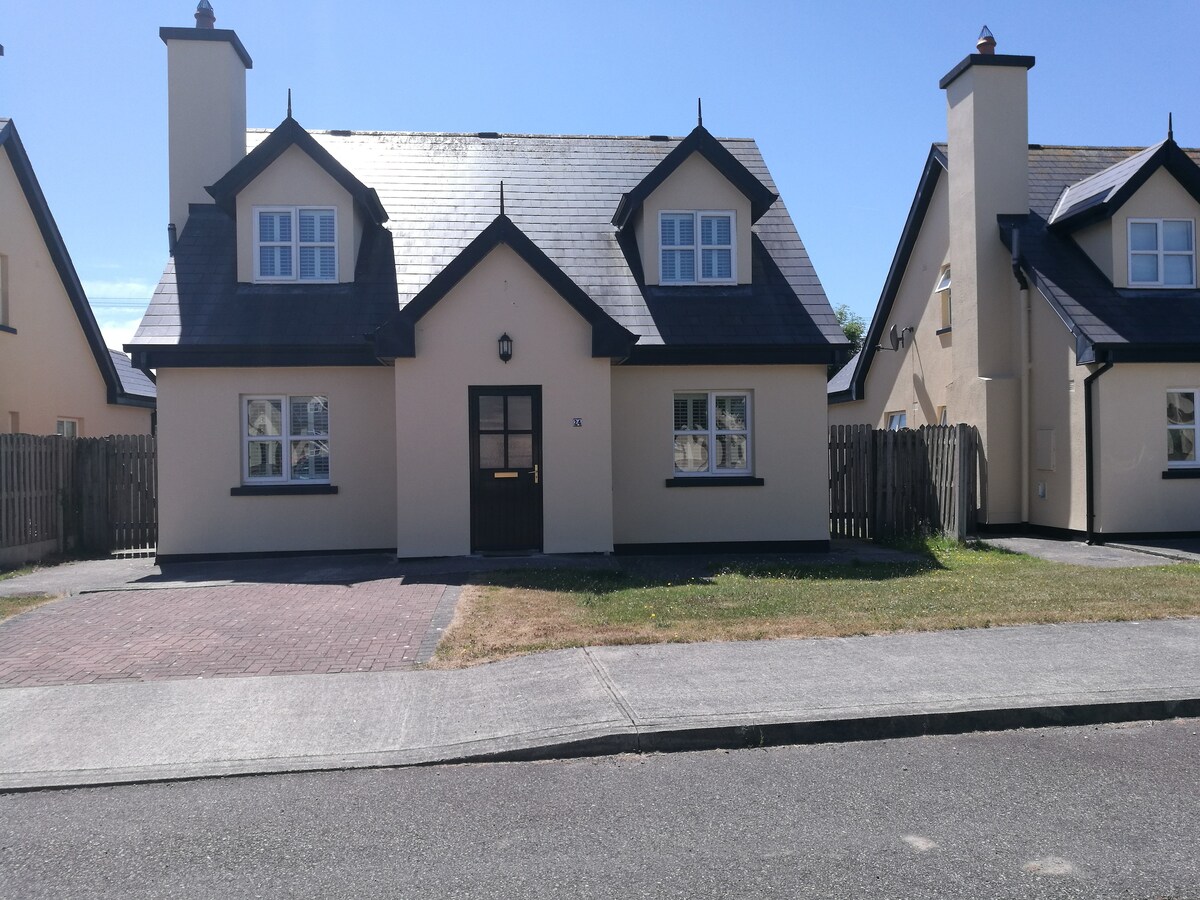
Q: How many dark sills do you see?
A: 5